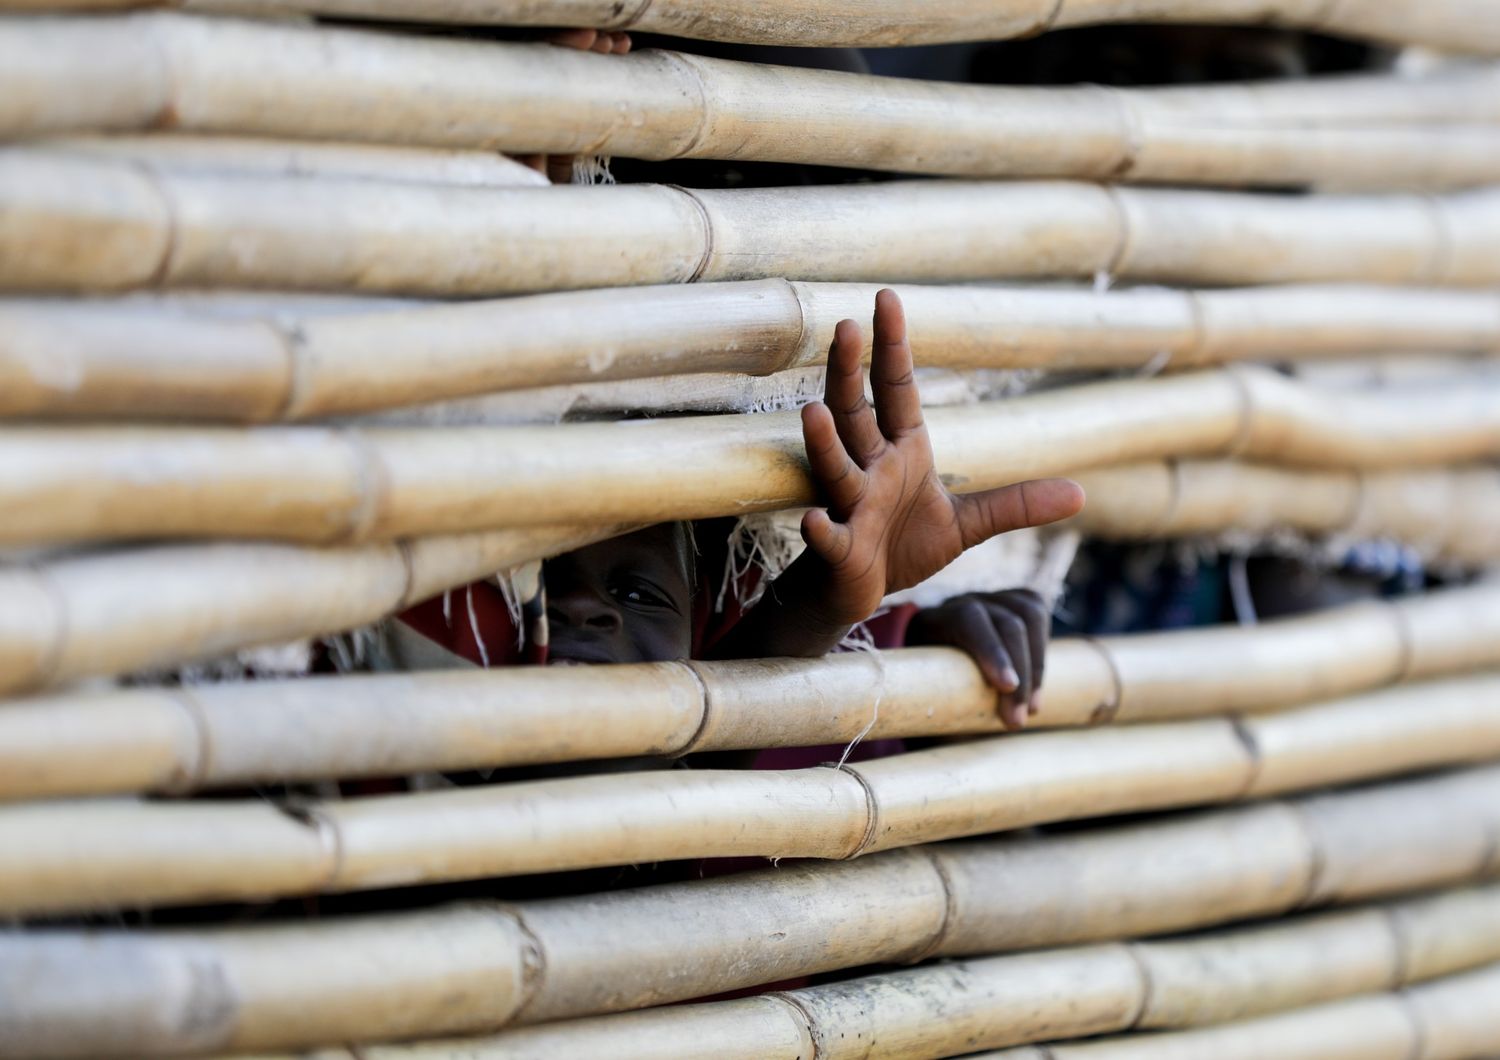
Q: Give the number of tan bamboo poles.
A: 11